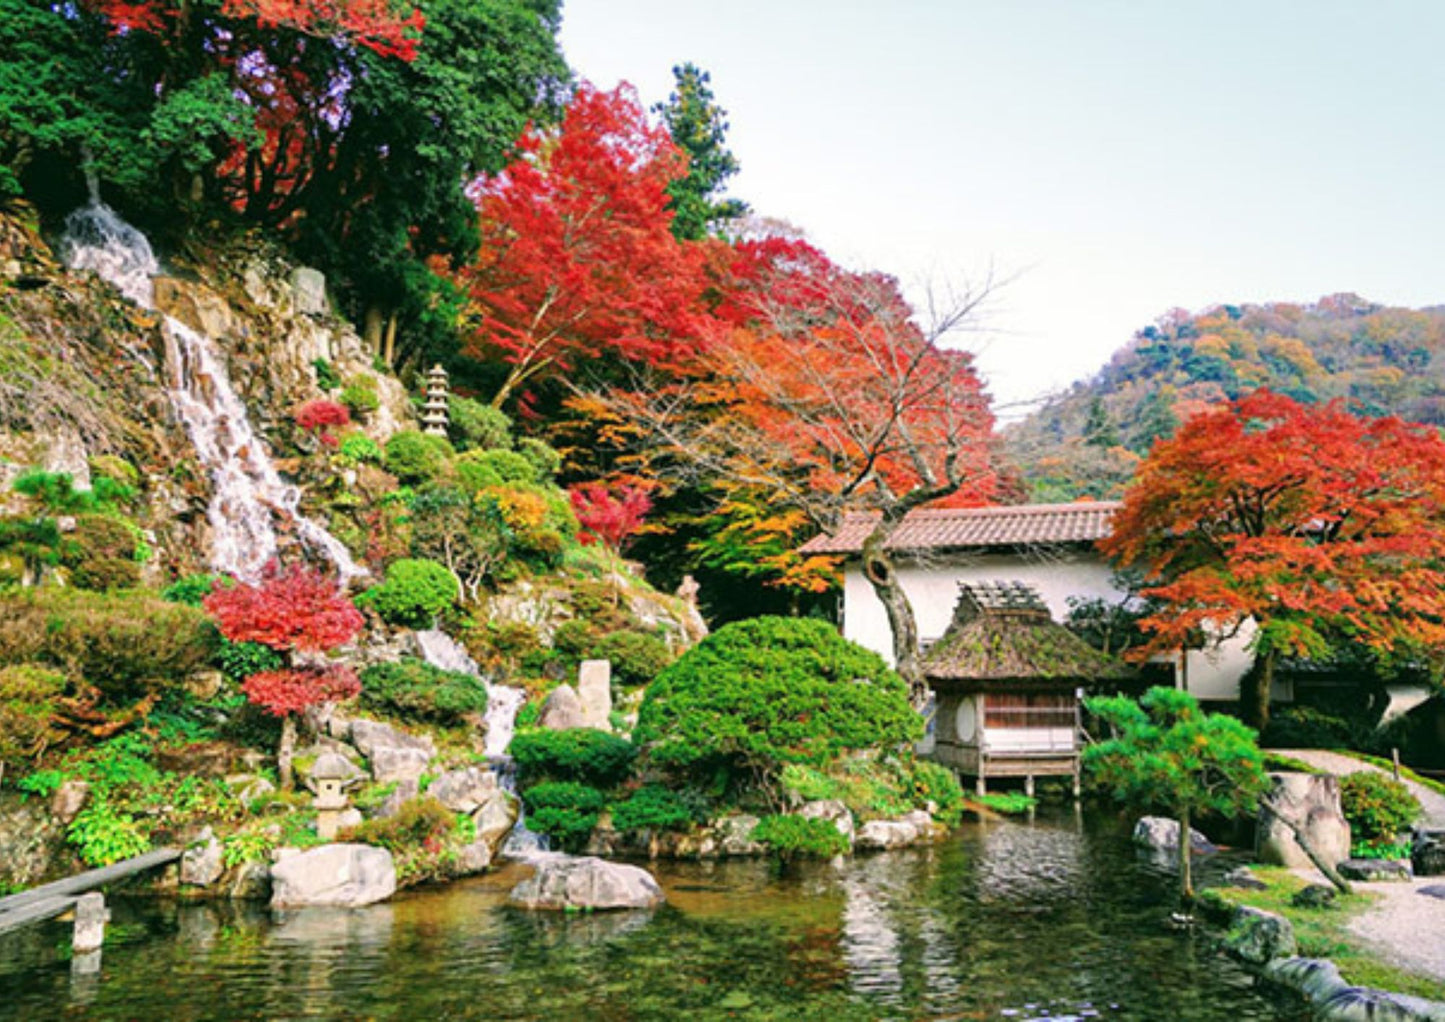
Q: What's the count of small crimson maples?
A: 3